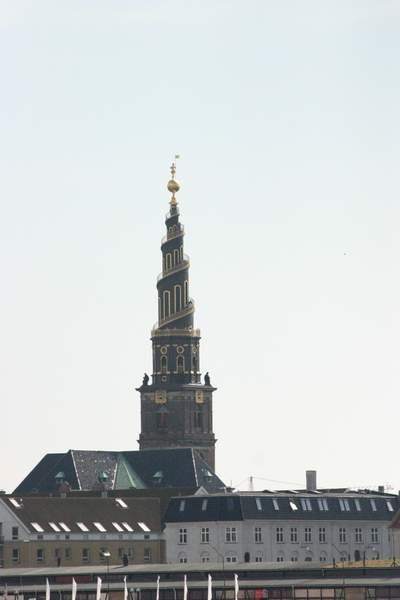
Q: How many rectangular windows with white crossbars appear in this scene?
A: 11